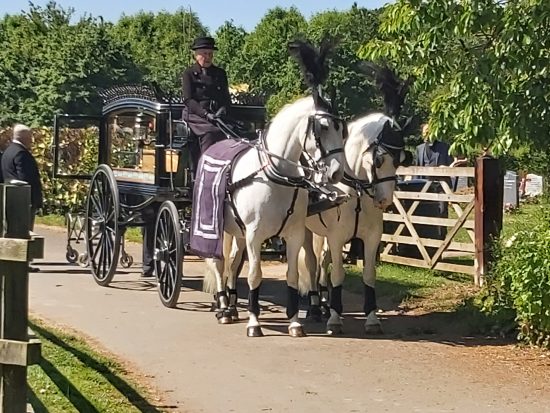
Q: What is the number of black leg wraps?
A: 8